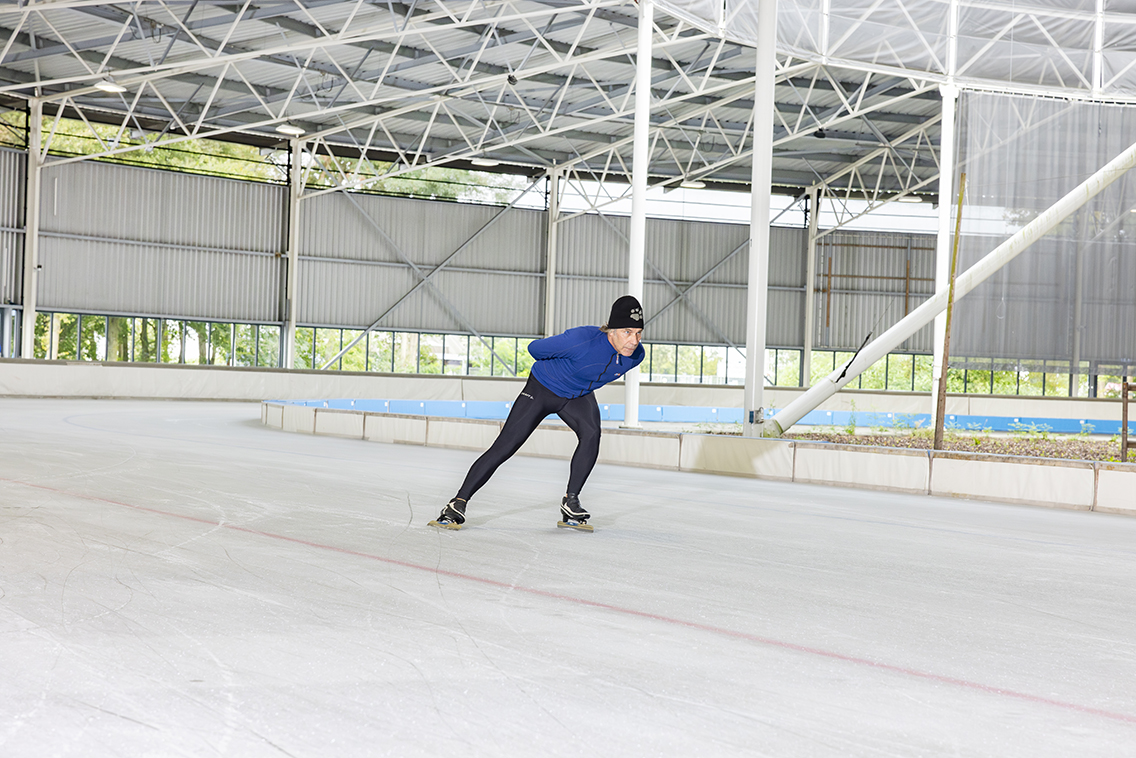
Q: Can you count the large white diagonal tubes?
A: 1